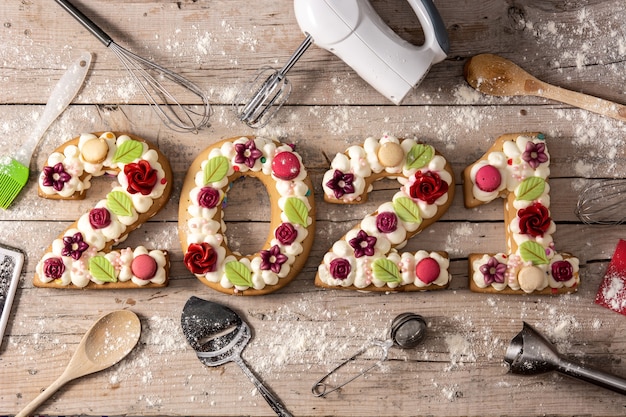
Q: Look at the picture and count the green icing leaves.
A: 11